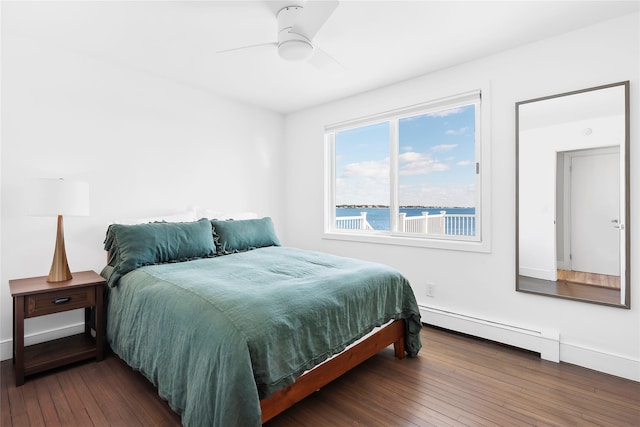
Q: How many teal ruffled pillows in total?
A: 2